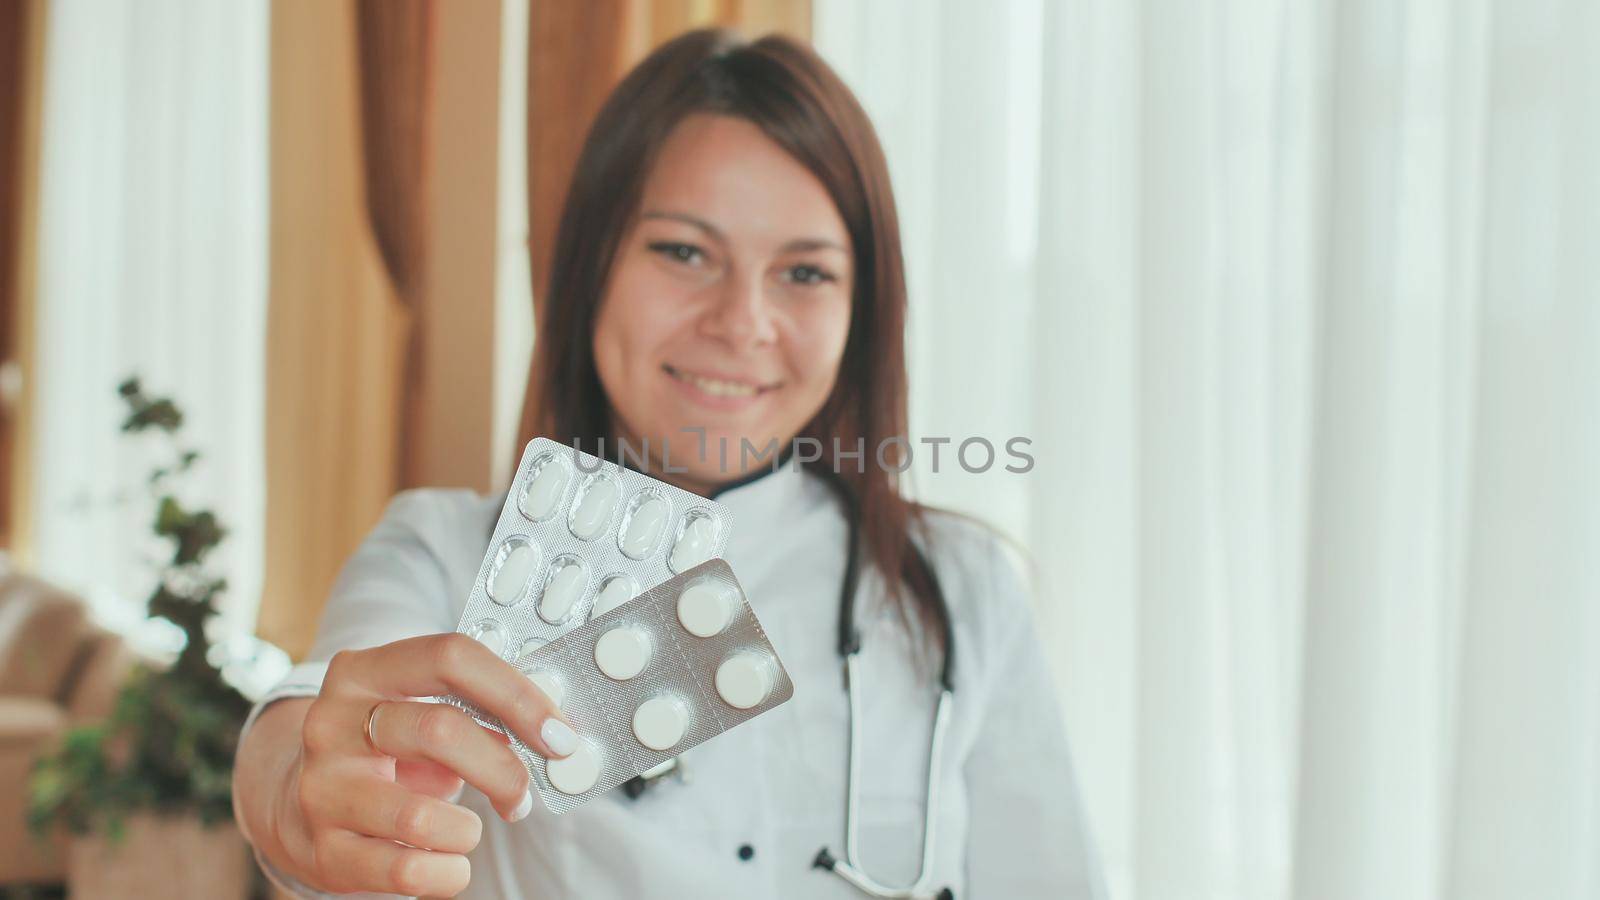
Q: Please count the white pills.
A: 15